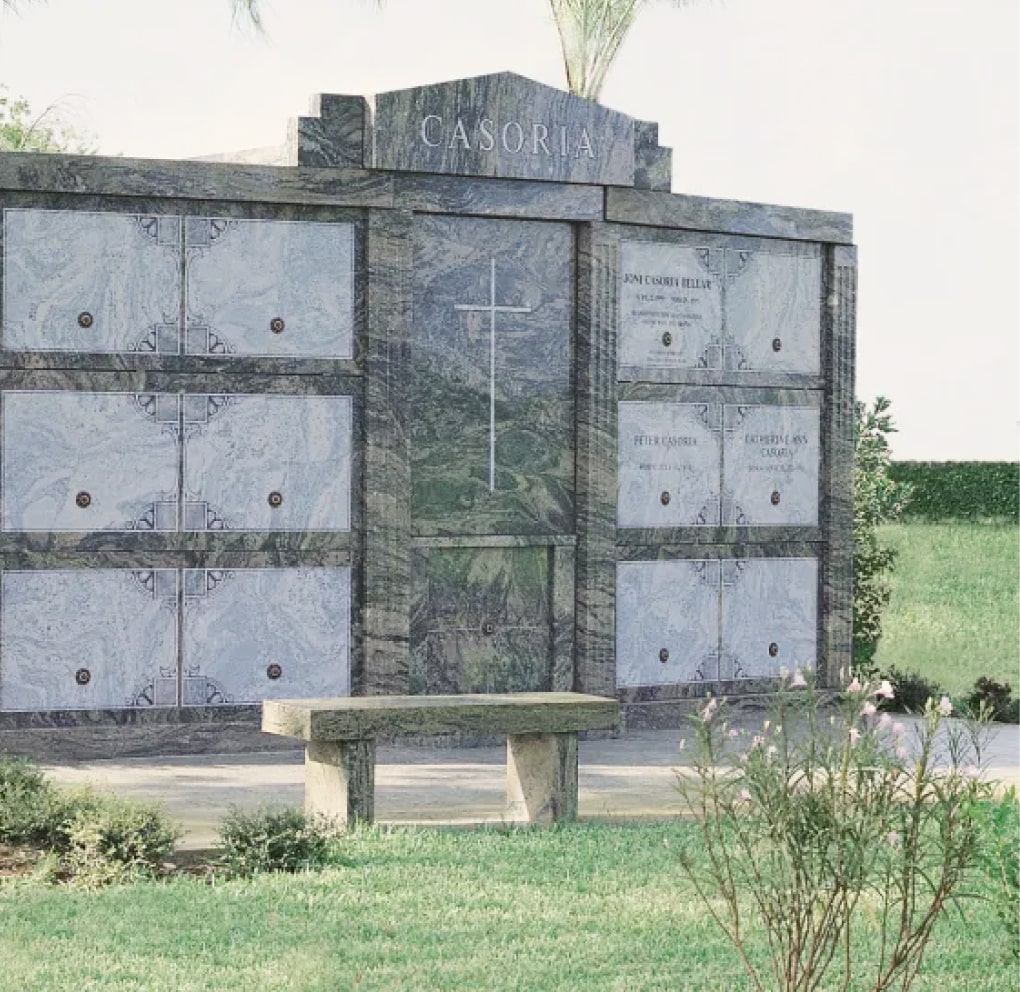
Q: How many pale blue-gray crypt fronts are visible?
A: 12